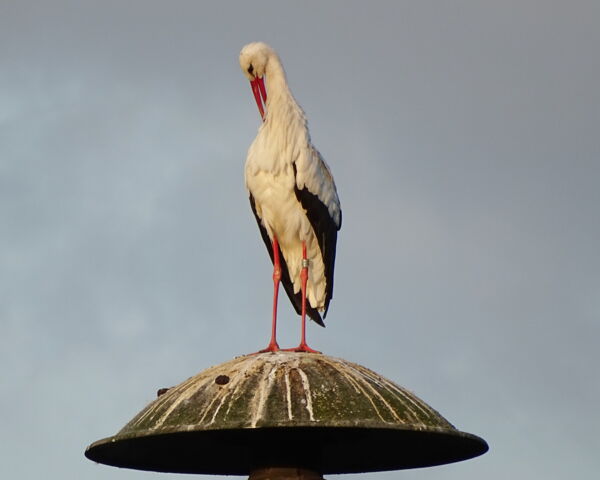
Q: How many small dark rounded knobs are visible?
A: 2